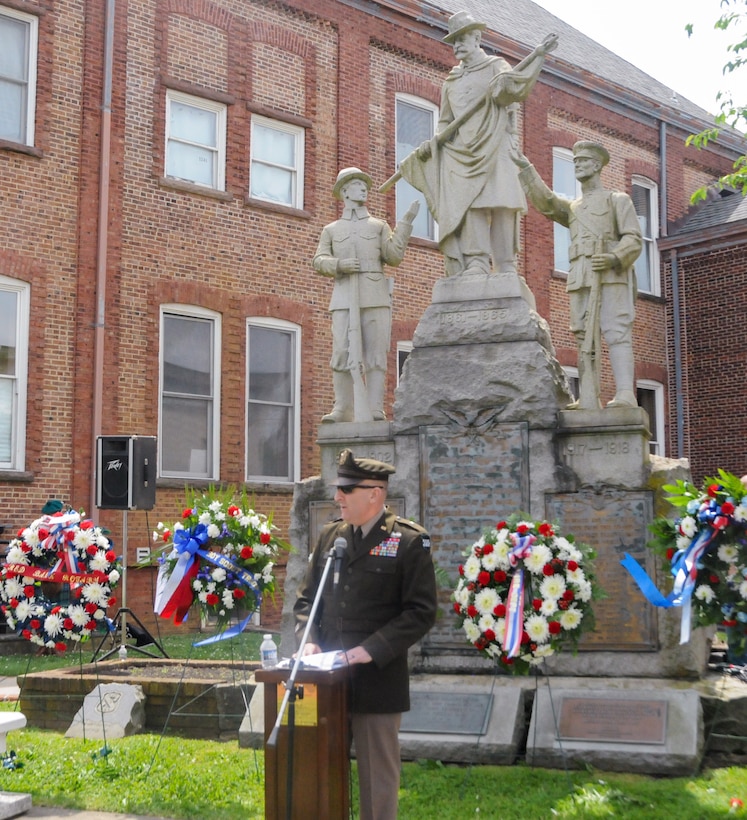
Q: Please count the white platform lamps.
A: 0